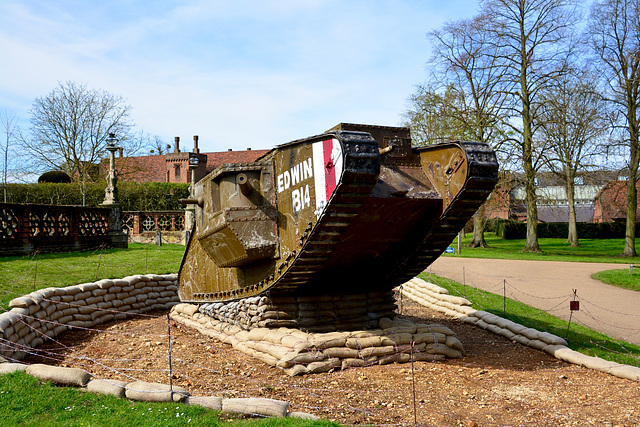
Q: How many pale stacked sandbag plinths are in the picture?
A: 1